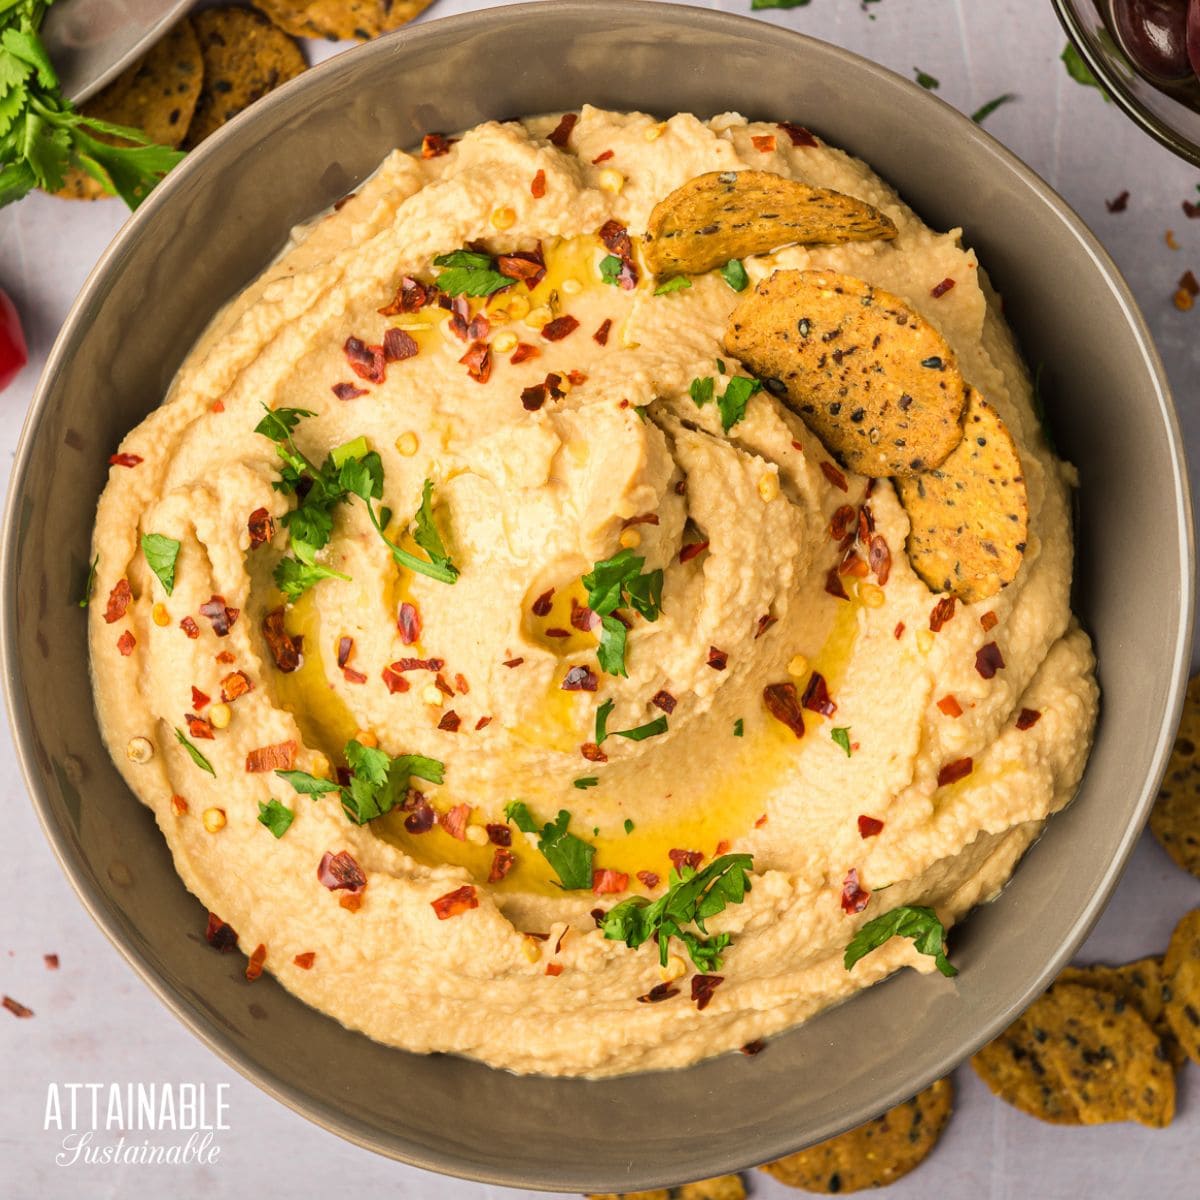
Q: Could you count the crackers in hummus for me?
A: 3